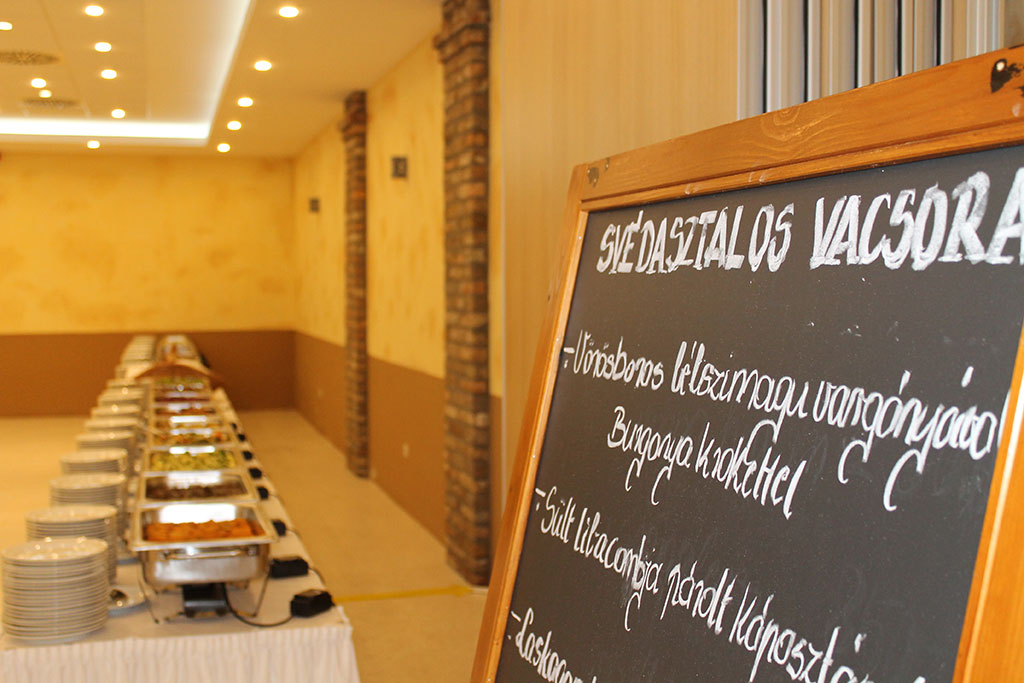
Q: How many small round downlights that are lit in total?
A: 13